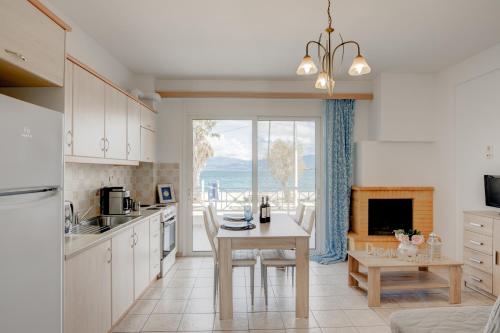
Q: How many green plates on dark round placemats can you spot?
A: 0